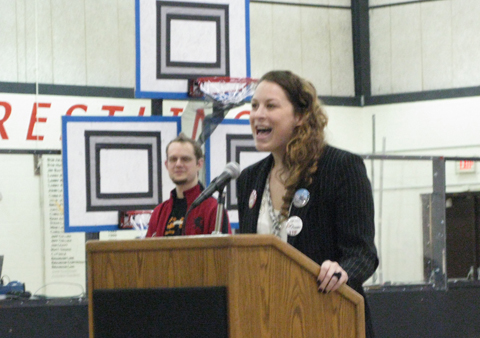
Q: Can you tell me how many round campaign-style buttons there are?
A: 3